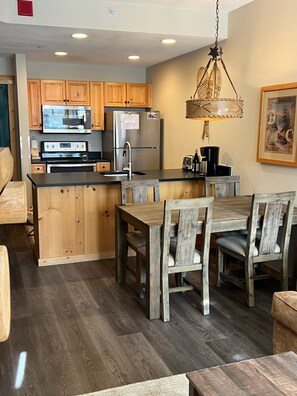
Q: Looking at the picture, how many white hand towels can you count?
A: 0